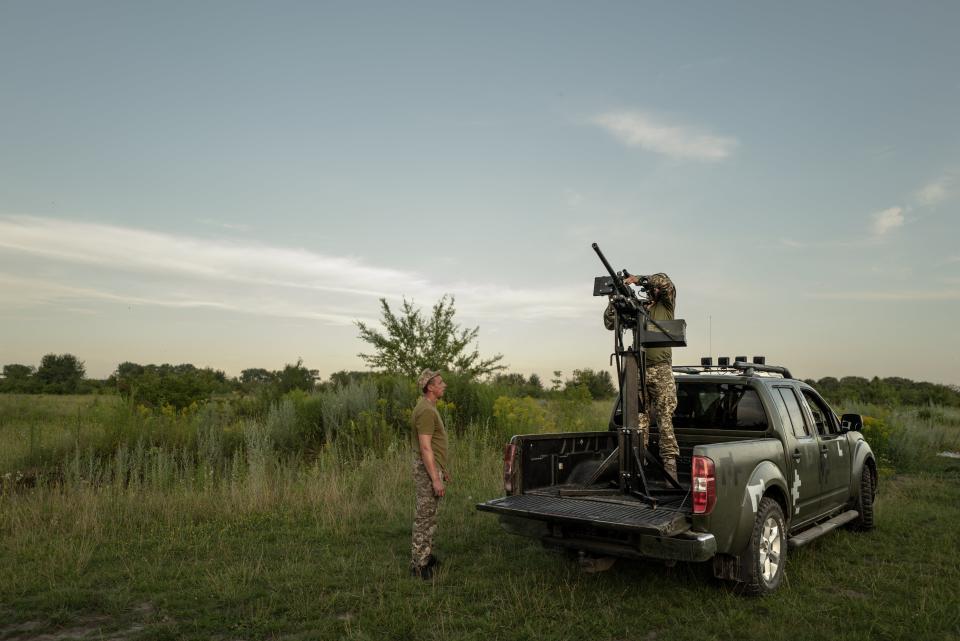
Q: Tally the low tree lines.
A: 1